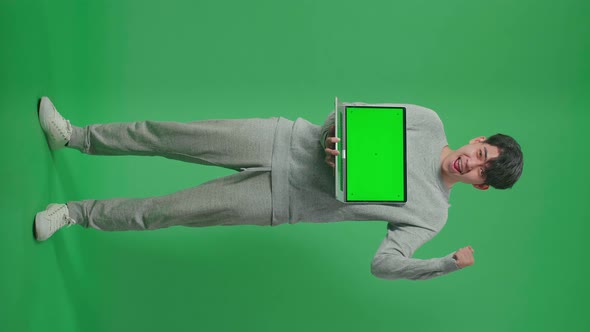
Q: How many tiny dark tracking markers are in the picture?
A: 5